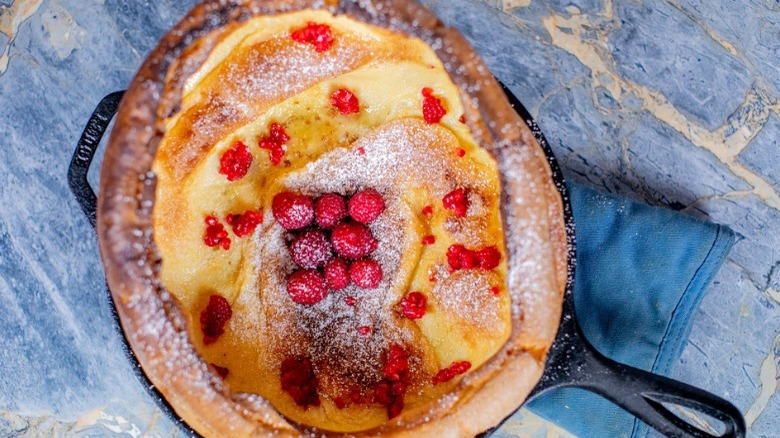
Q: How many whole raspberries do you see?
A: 8